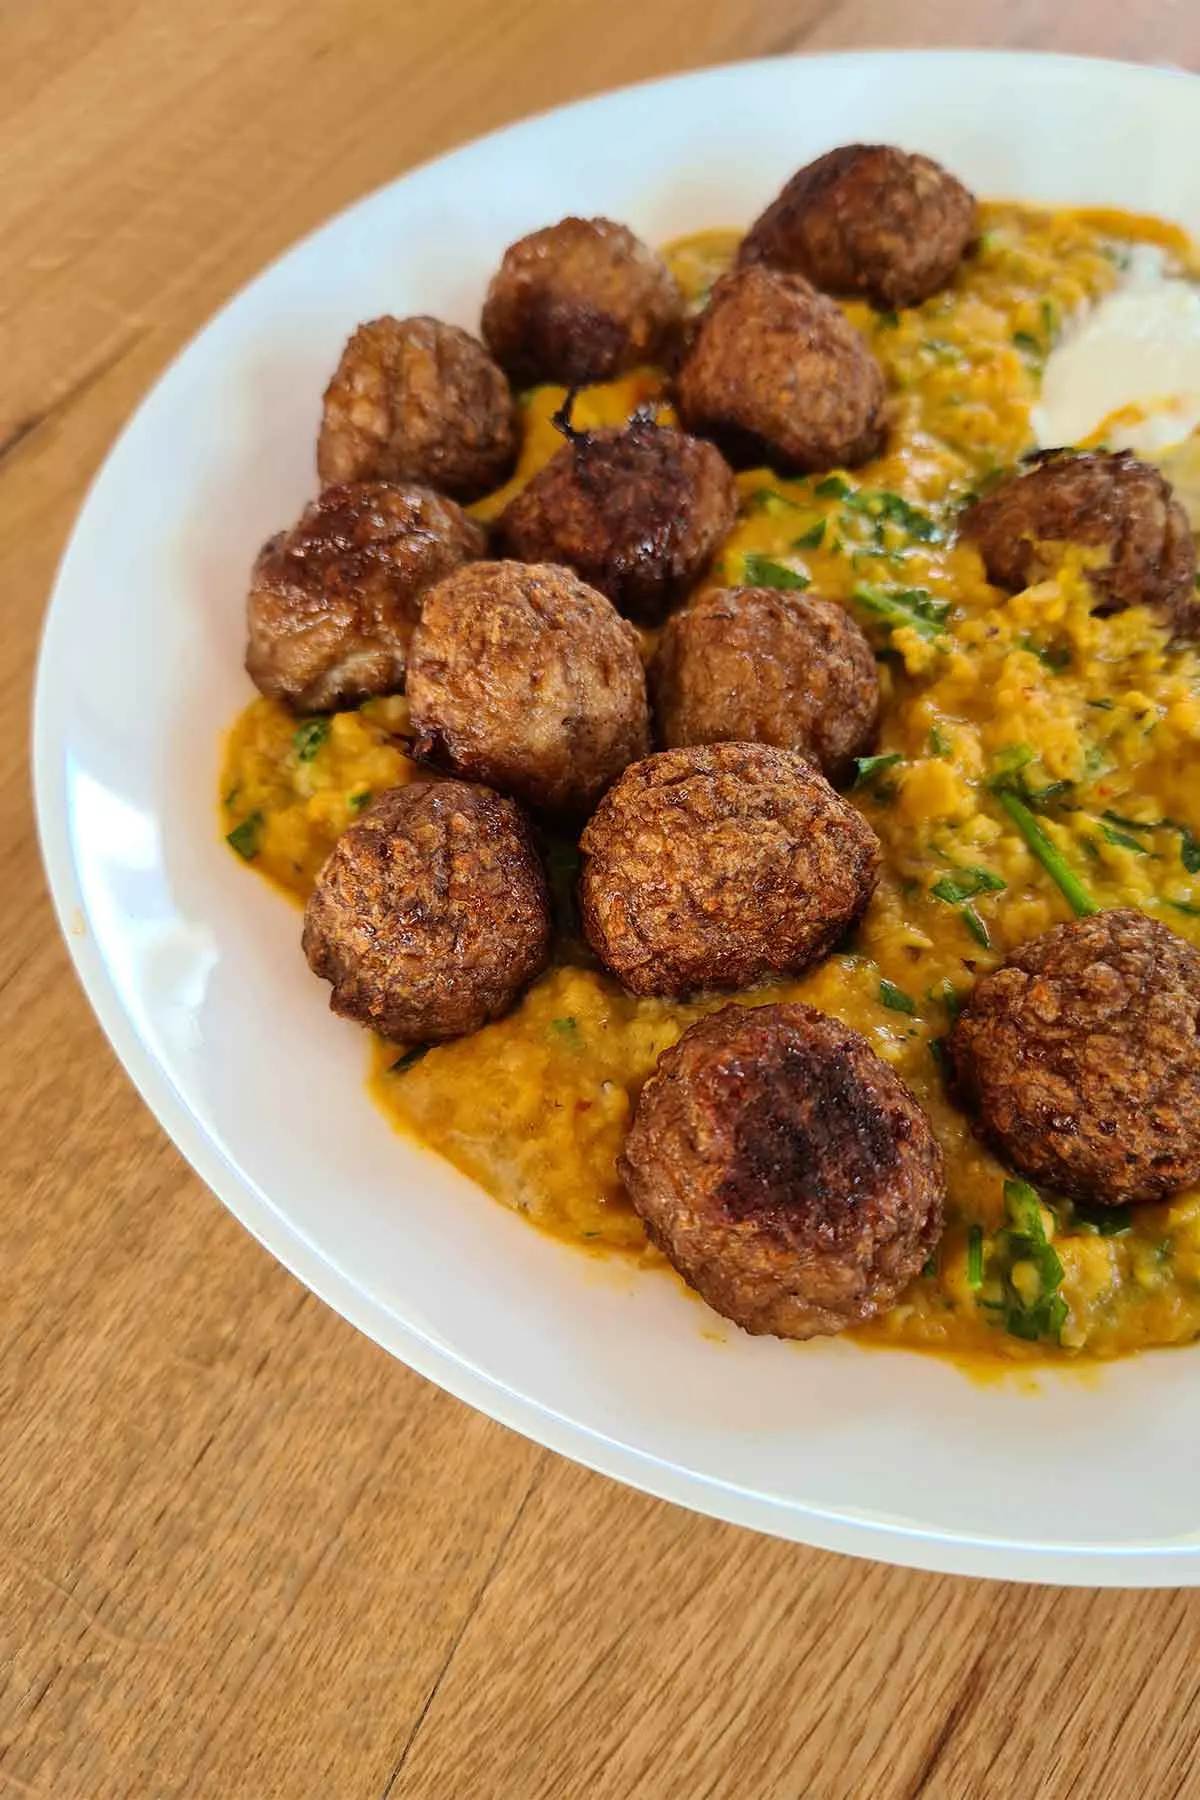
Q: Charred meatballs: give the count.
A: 13